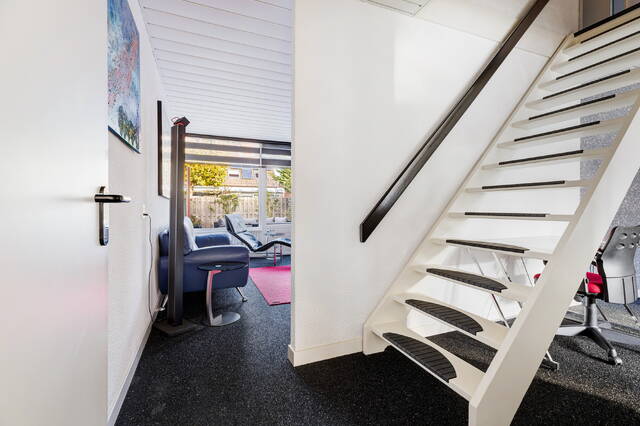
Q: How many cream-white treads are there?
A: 13